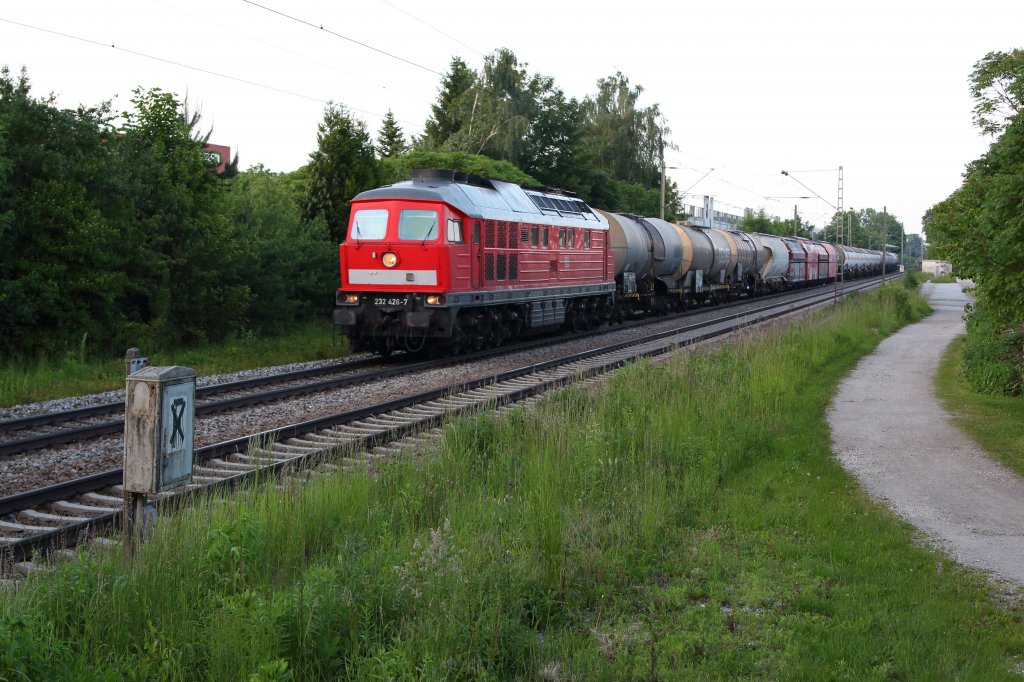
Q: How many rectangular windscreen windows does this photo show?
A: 2